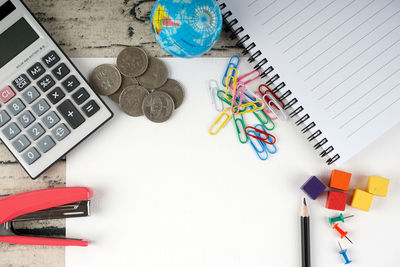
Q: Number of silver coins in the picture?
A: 7